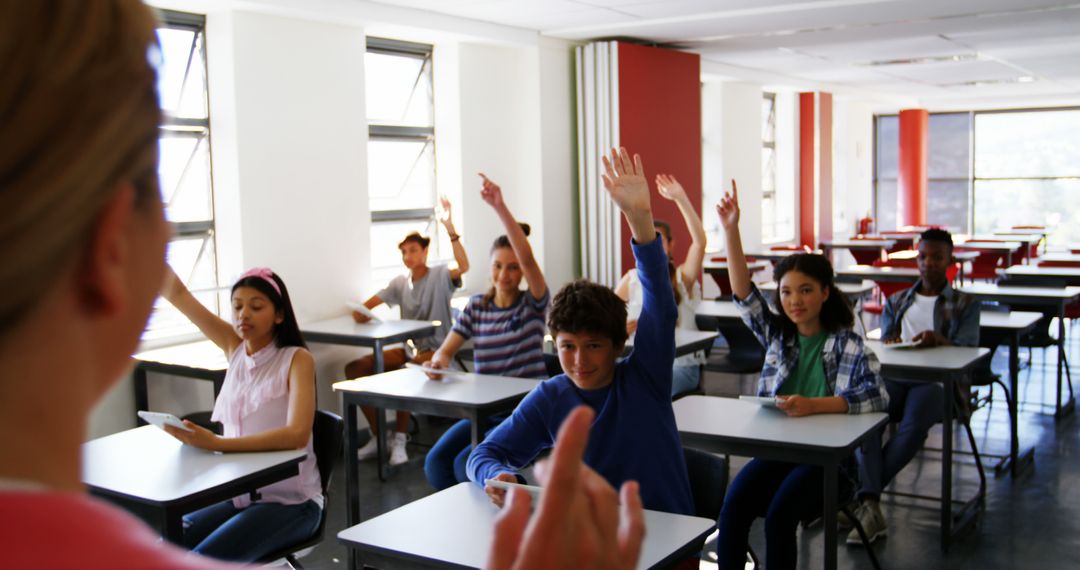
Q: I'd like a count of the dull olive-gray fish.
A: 0